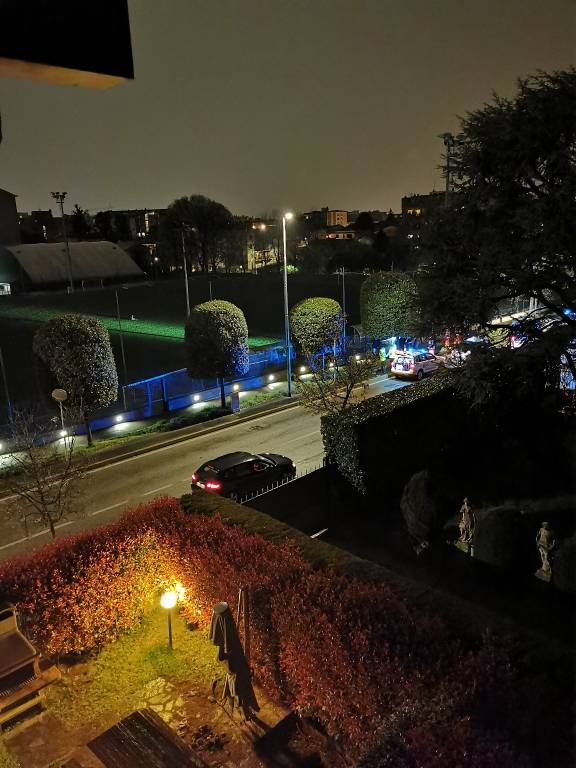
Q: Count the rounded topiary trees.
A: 4